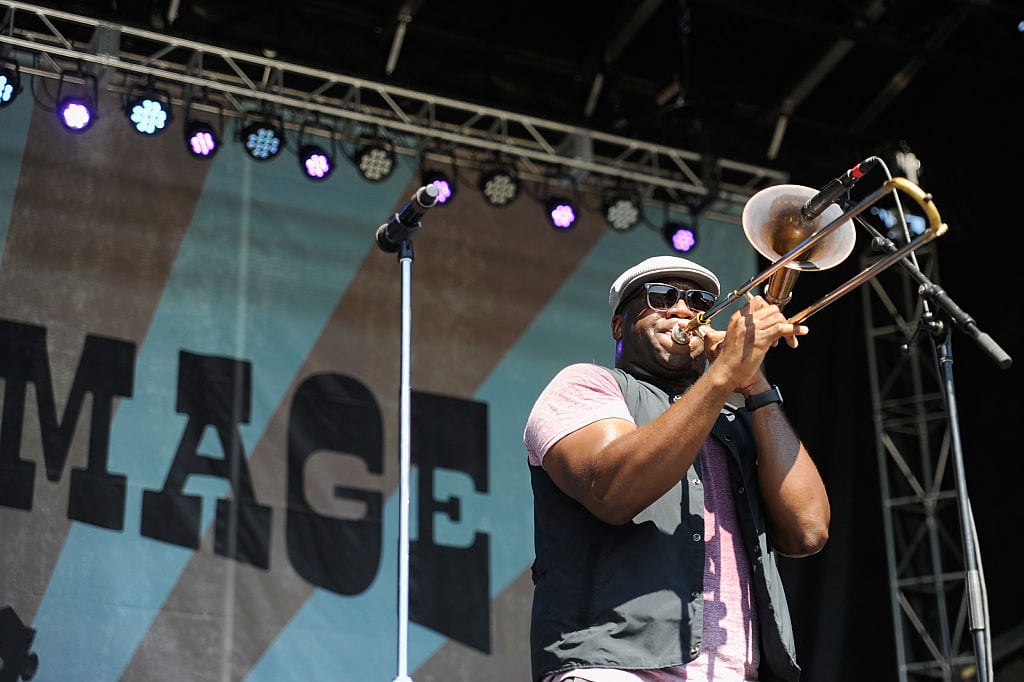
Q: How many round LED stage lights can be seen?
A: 12